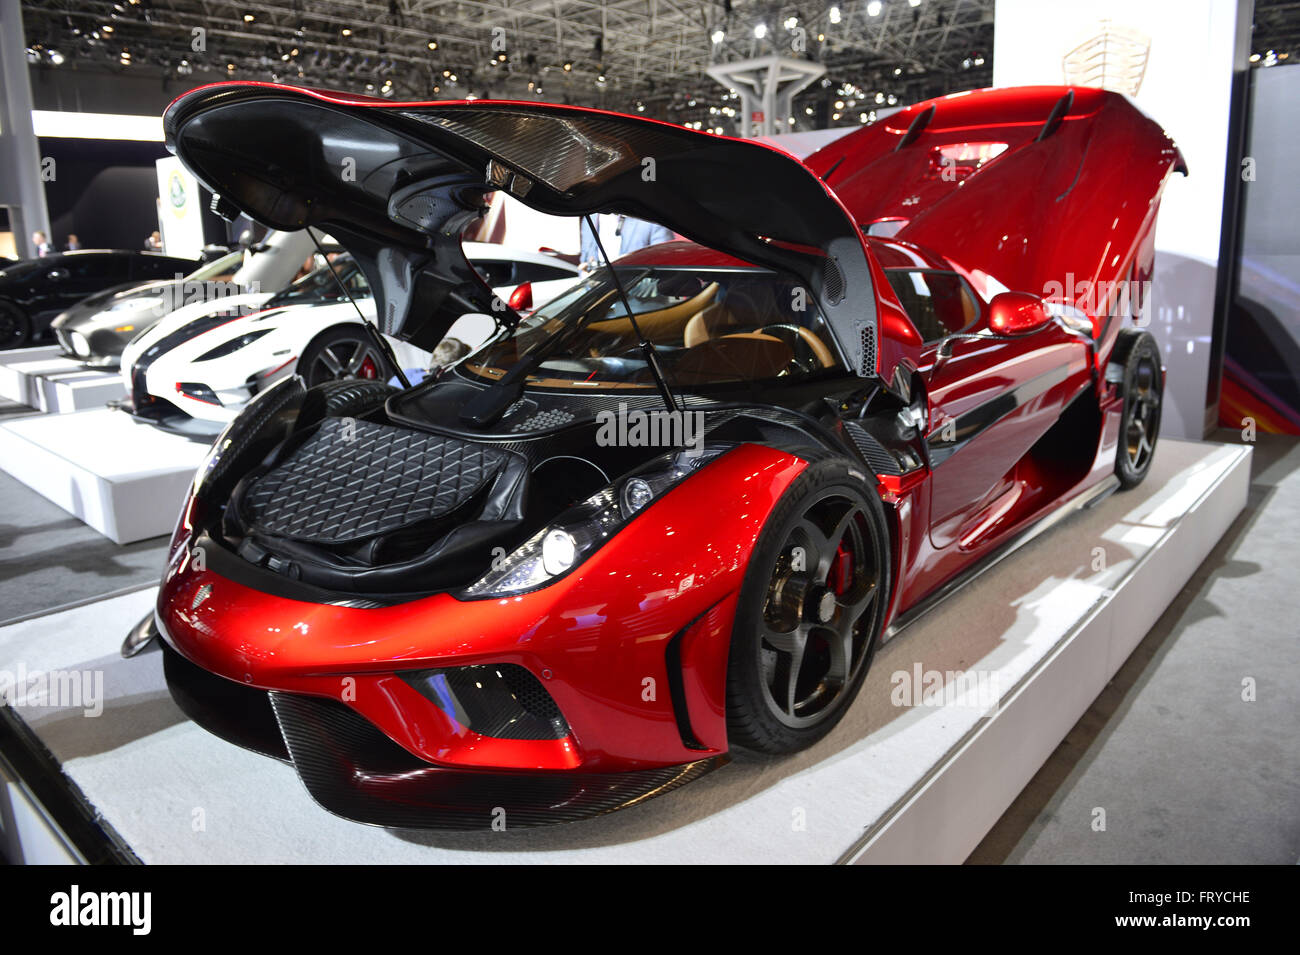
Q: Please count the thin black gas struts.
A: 2